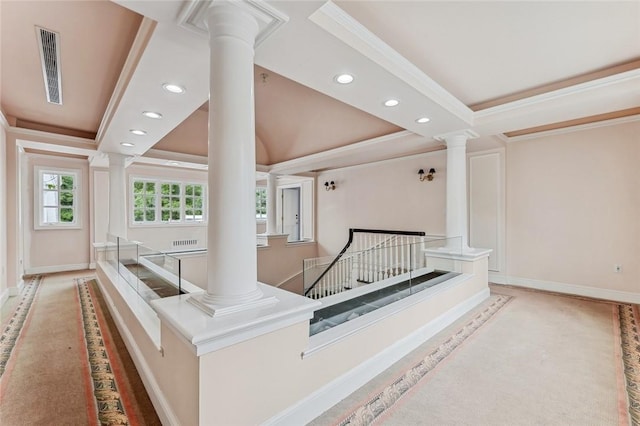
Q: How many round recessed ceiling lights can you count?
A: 7